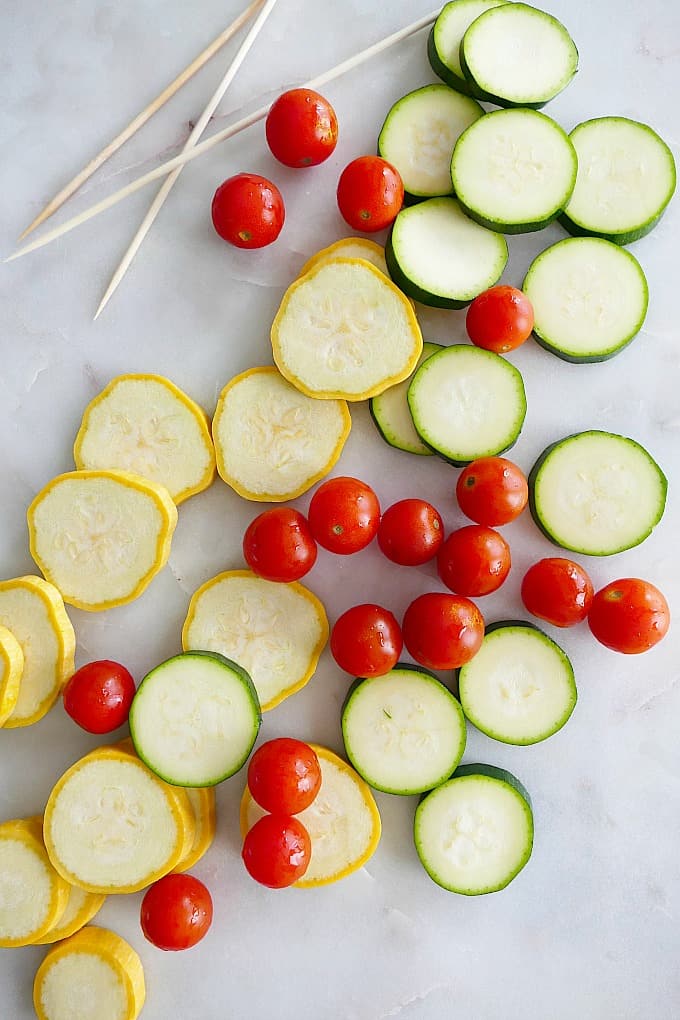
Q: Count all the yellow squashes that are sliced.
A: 14